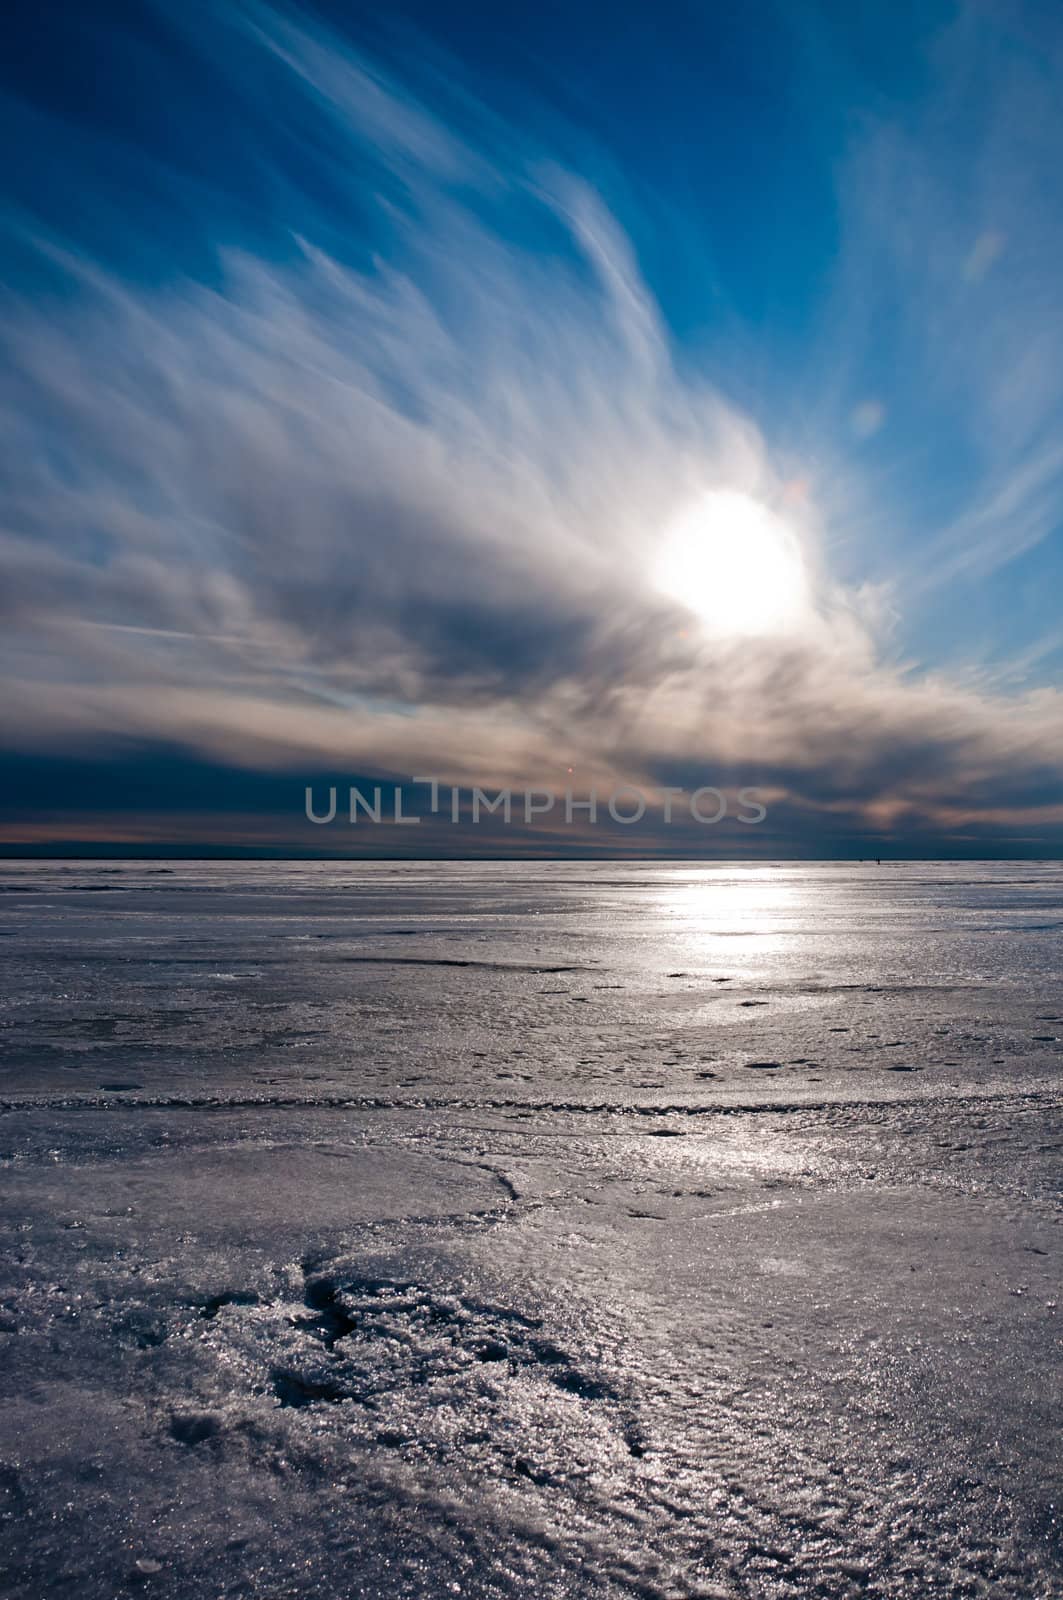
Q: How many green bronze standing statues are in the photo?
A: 0